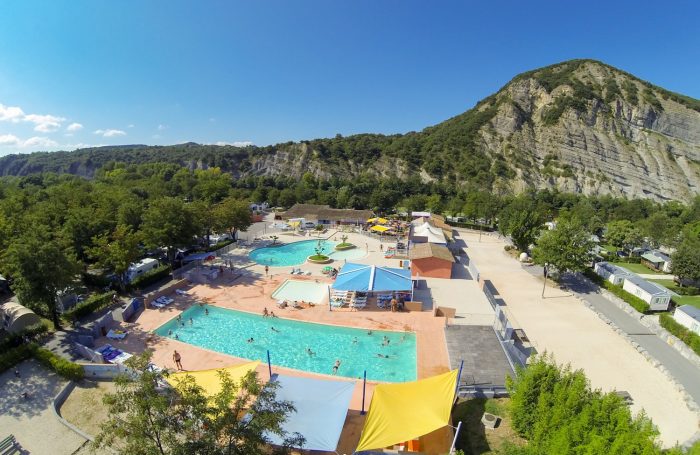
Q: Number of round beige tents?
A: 1